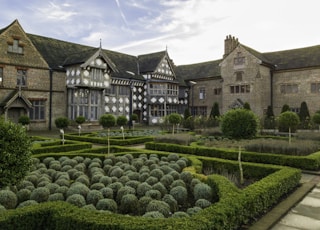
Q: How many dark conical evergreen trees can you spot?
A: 6